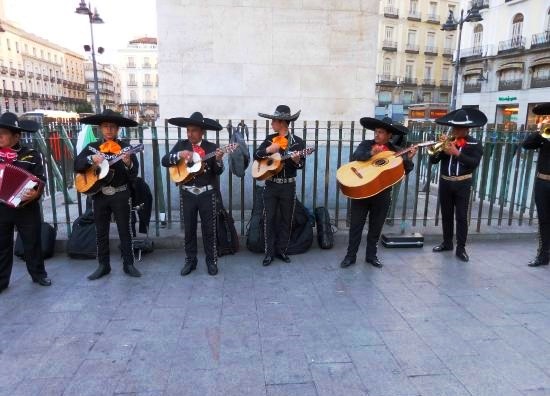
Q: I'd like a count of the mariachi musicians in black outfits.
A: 7